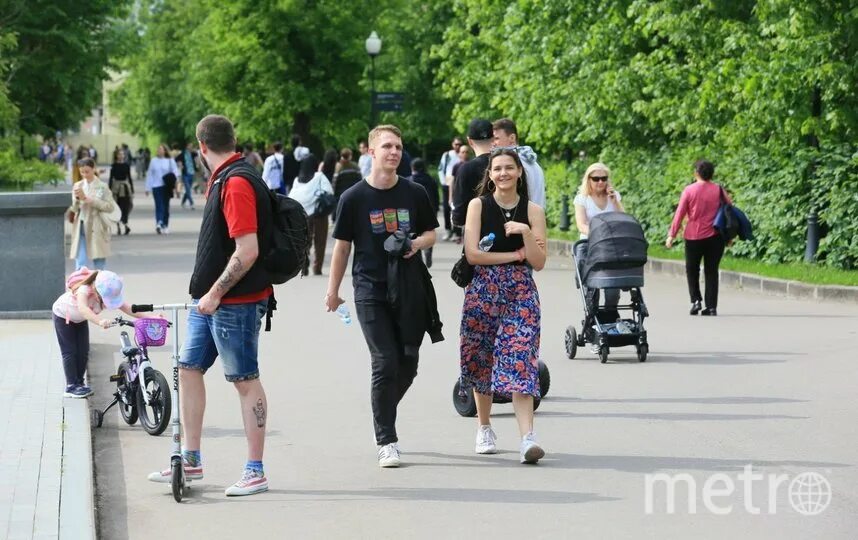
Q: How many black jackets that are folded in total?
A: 1